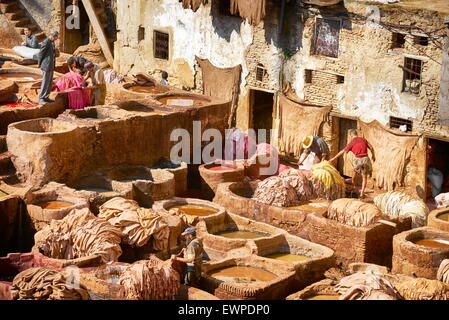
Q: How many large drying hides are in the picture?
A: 3